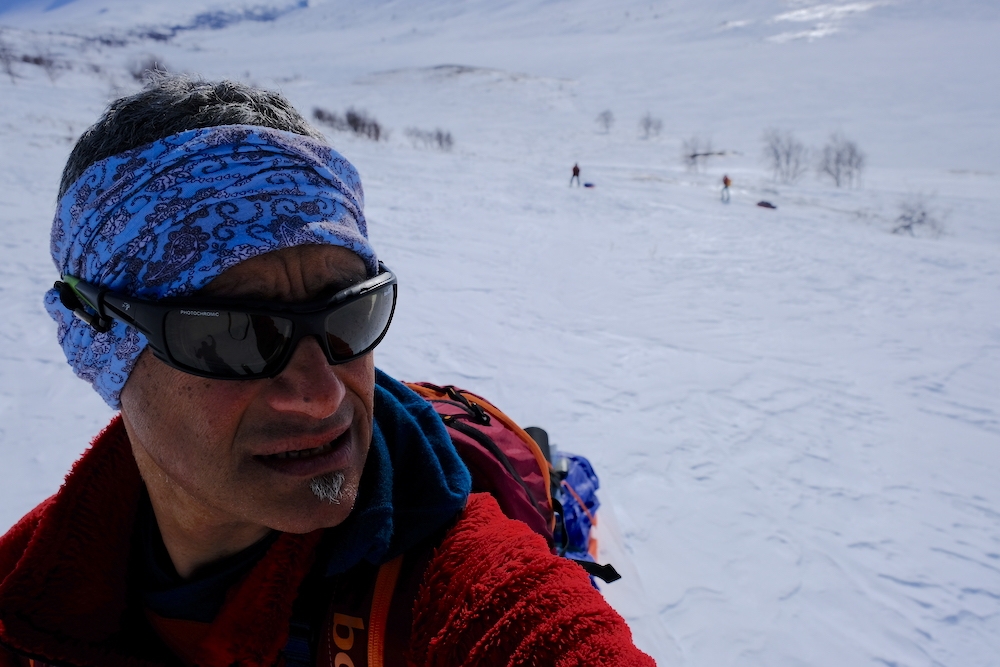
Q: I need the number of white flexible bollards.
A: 0